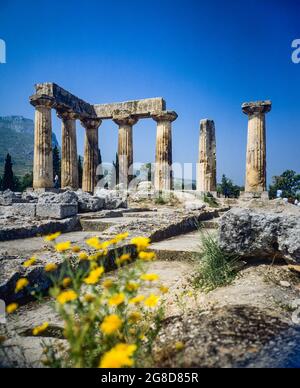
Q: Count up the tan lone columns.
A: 2